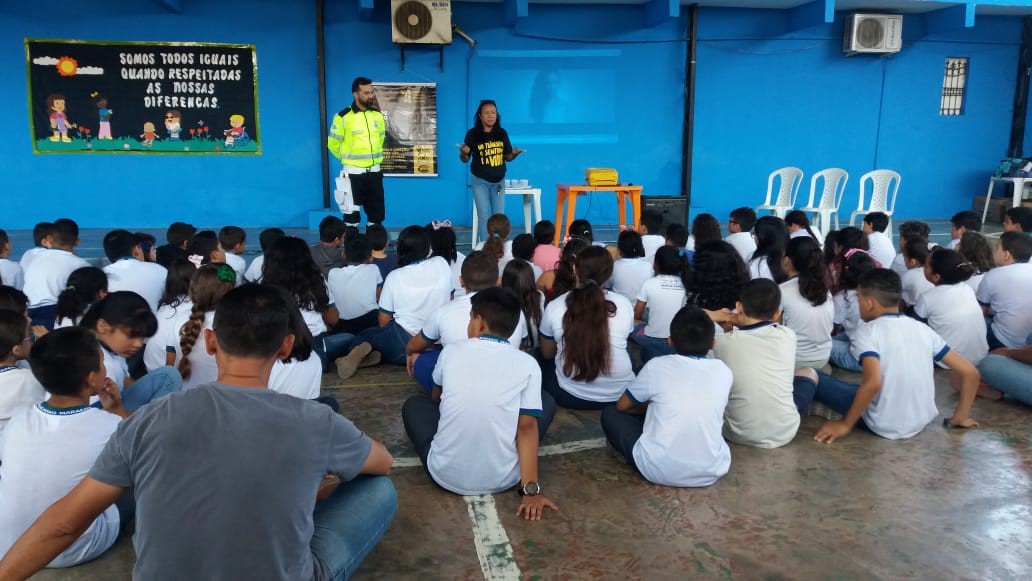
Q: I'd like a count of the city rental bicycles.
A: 0